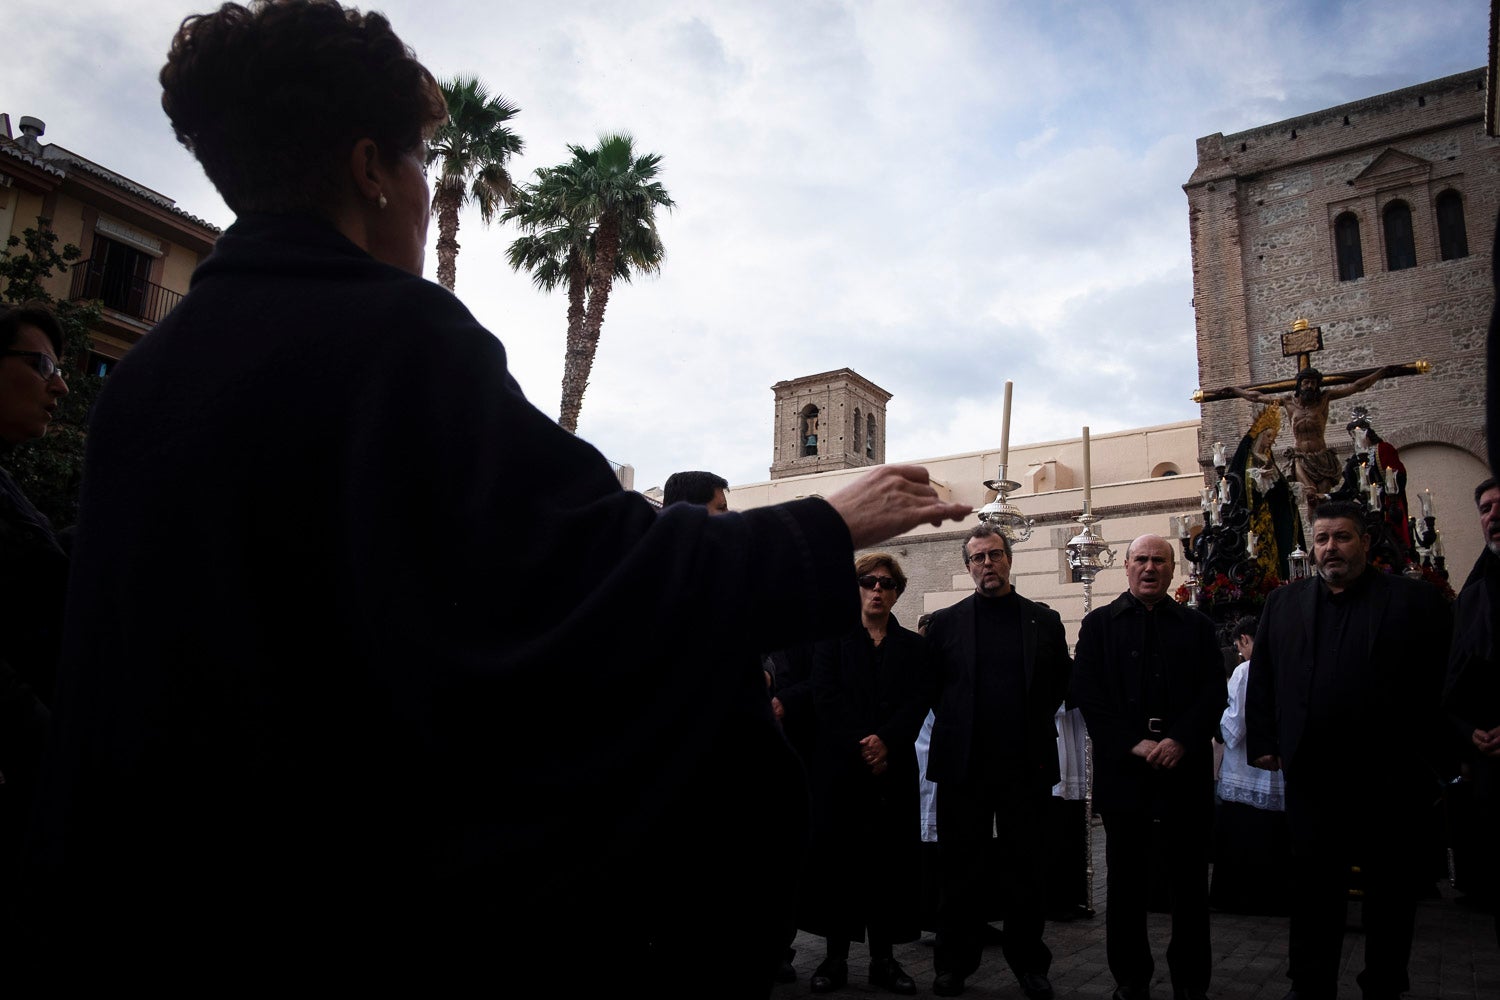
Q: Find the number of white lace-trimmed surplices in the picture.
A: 3